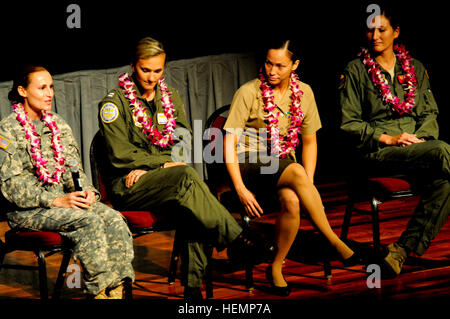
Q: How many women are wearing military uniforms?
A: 4